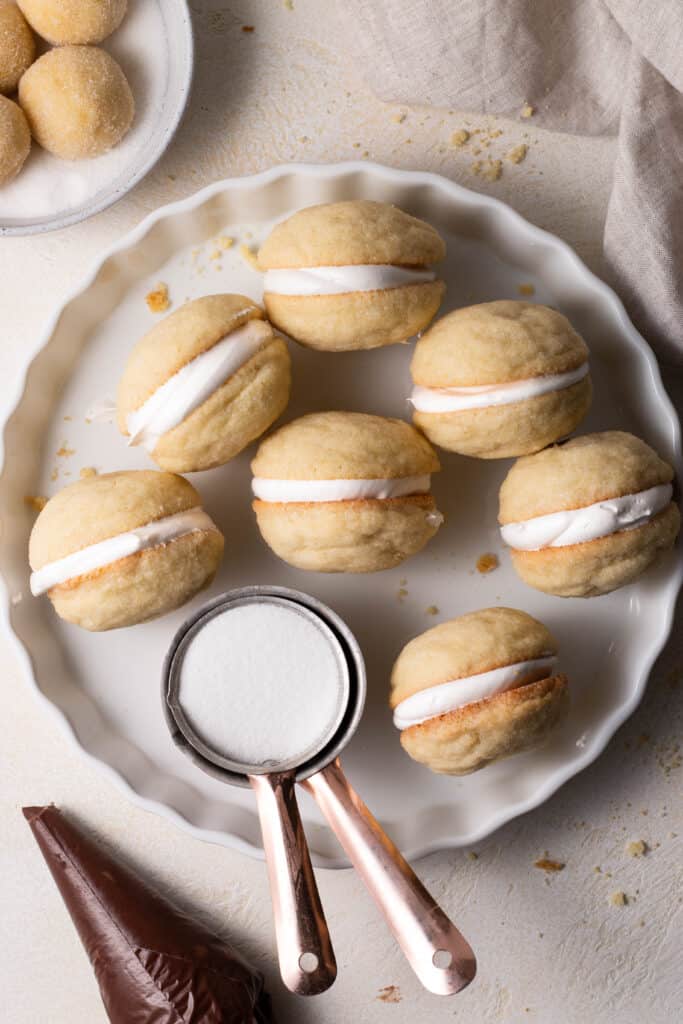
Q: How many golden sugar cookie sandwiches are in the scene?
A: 7